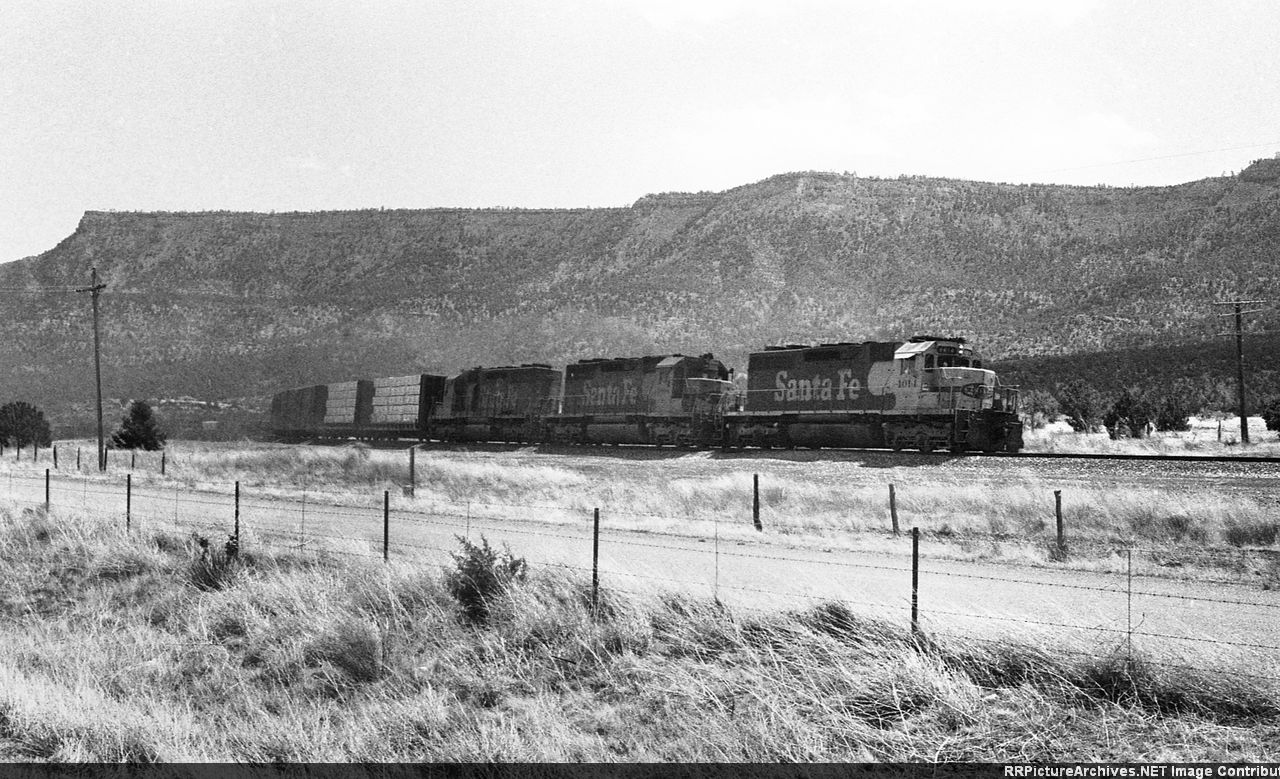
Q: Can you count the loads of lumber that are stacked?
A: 2